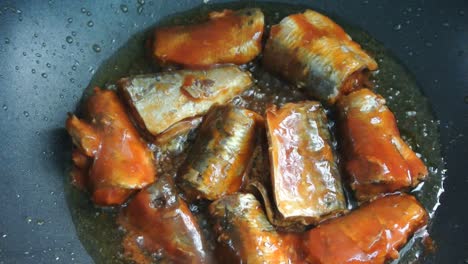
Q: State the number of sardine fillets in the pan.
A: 10